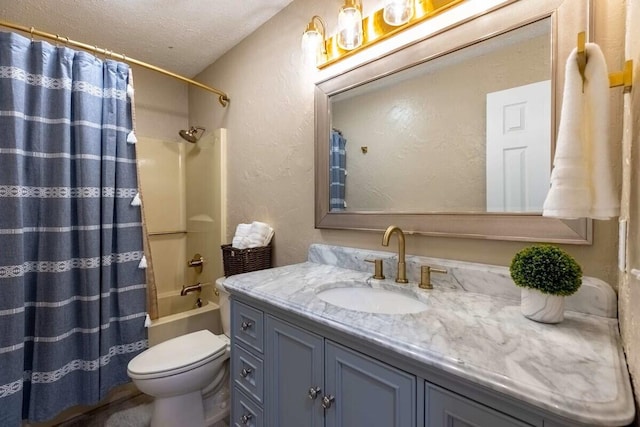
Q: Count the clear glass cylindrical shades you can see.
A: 3